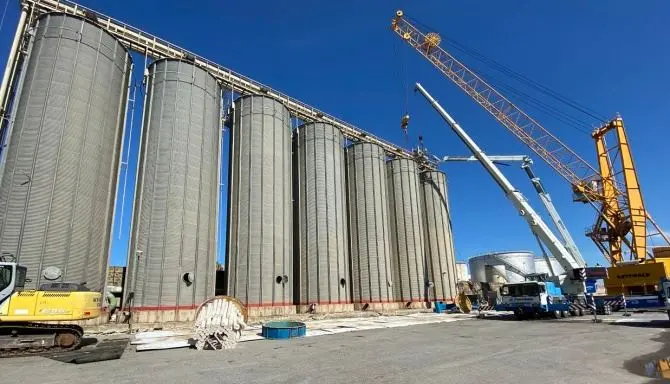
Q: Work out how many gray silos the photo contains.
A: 7